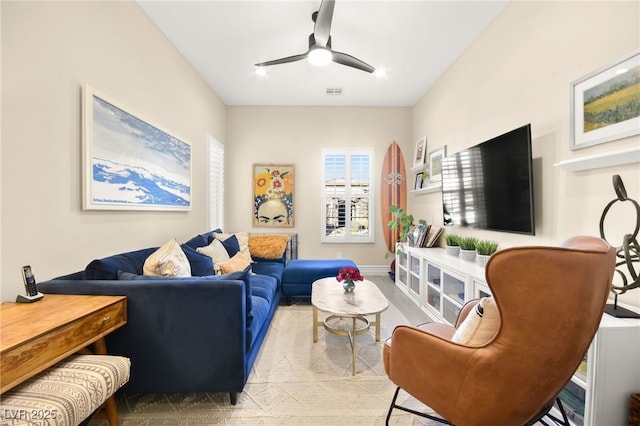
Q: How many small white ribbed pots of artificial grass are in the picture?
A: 3